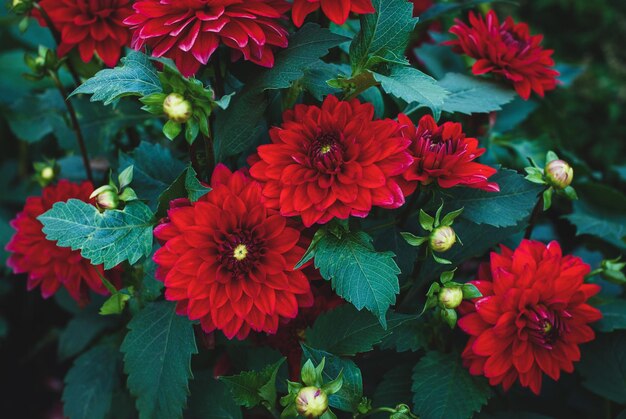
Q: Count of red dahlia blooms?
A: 9